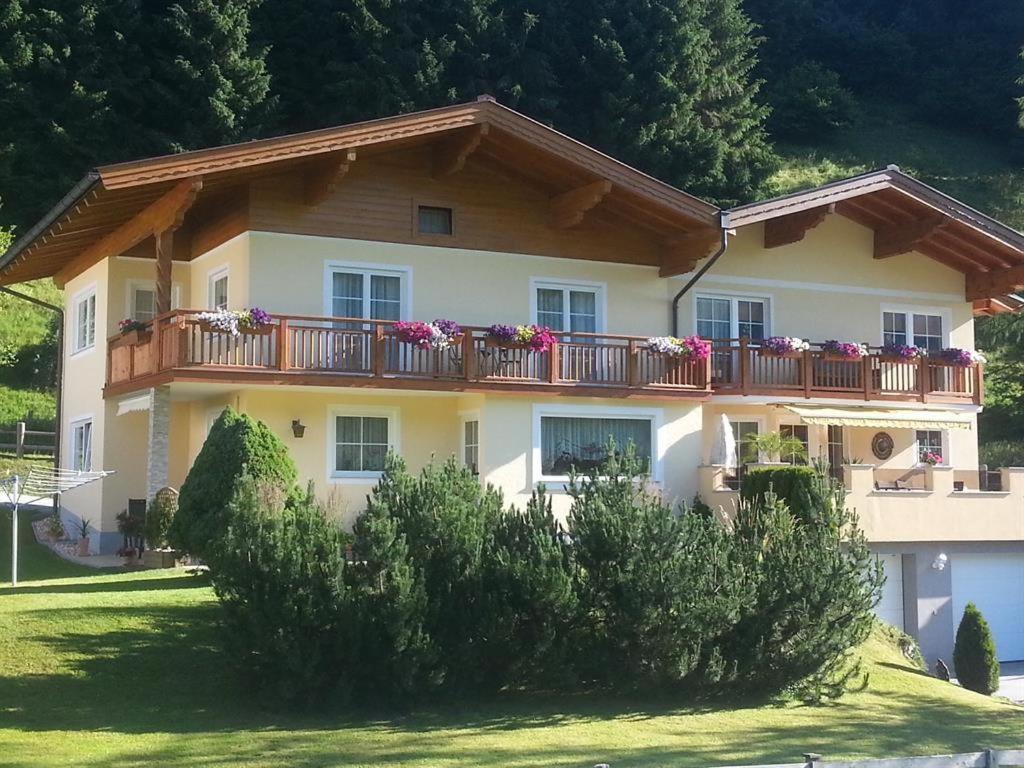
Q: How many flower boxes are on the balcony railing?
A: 9